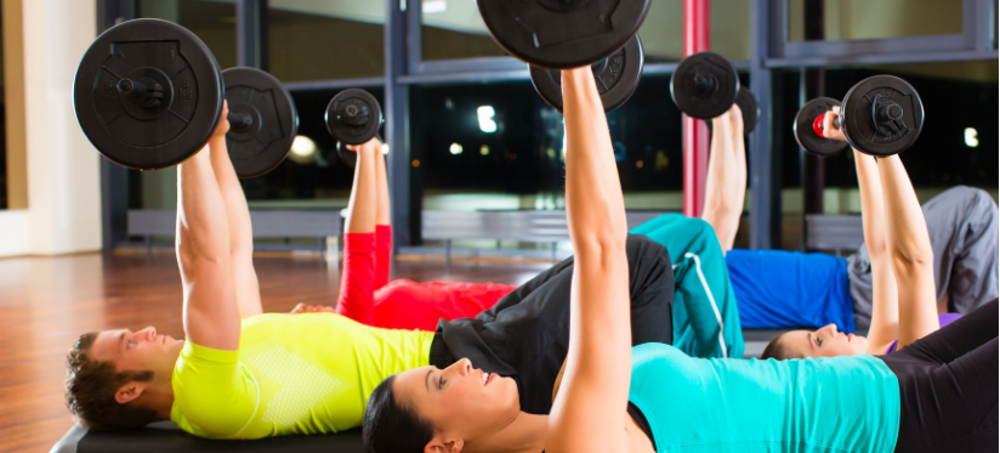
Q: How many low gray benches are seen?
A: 3